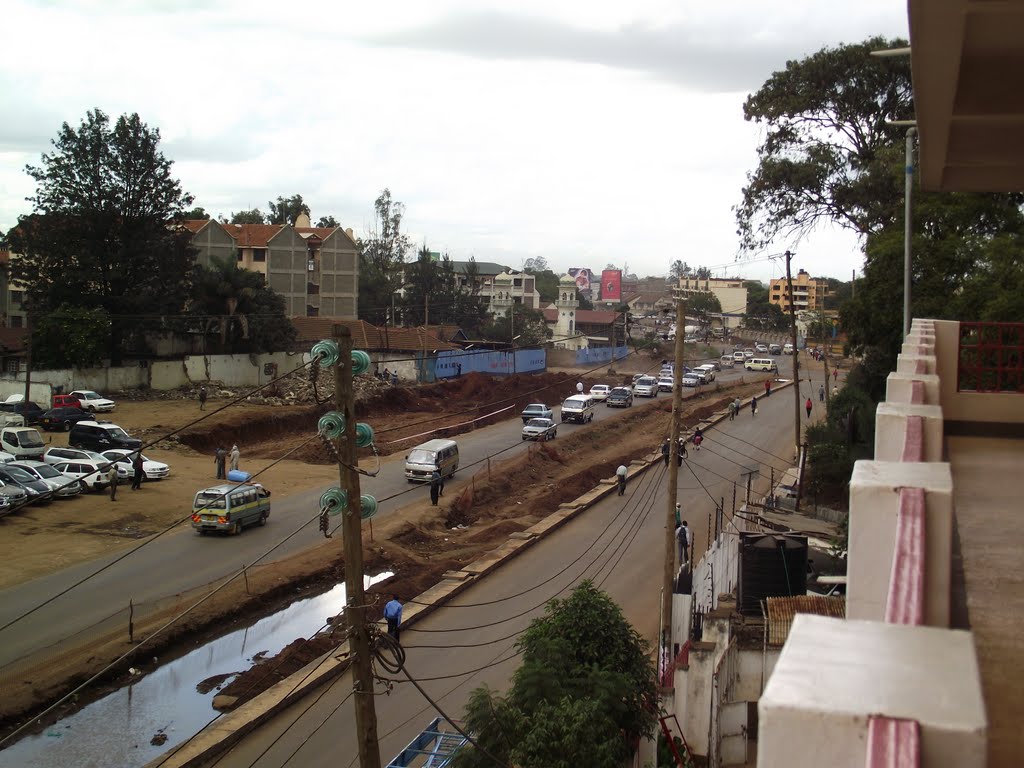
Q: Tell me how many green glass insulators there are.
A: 6